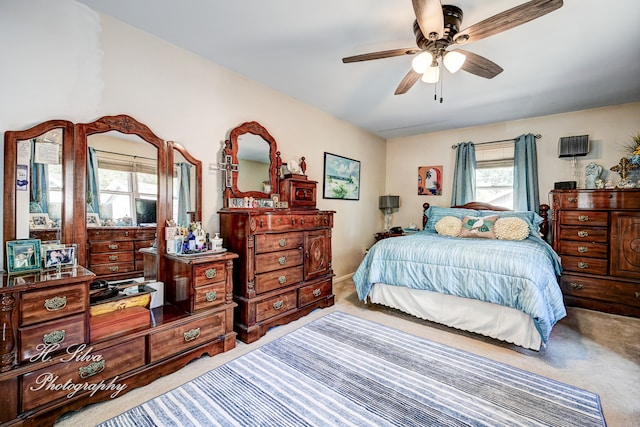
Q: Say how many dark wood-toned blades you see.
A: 5